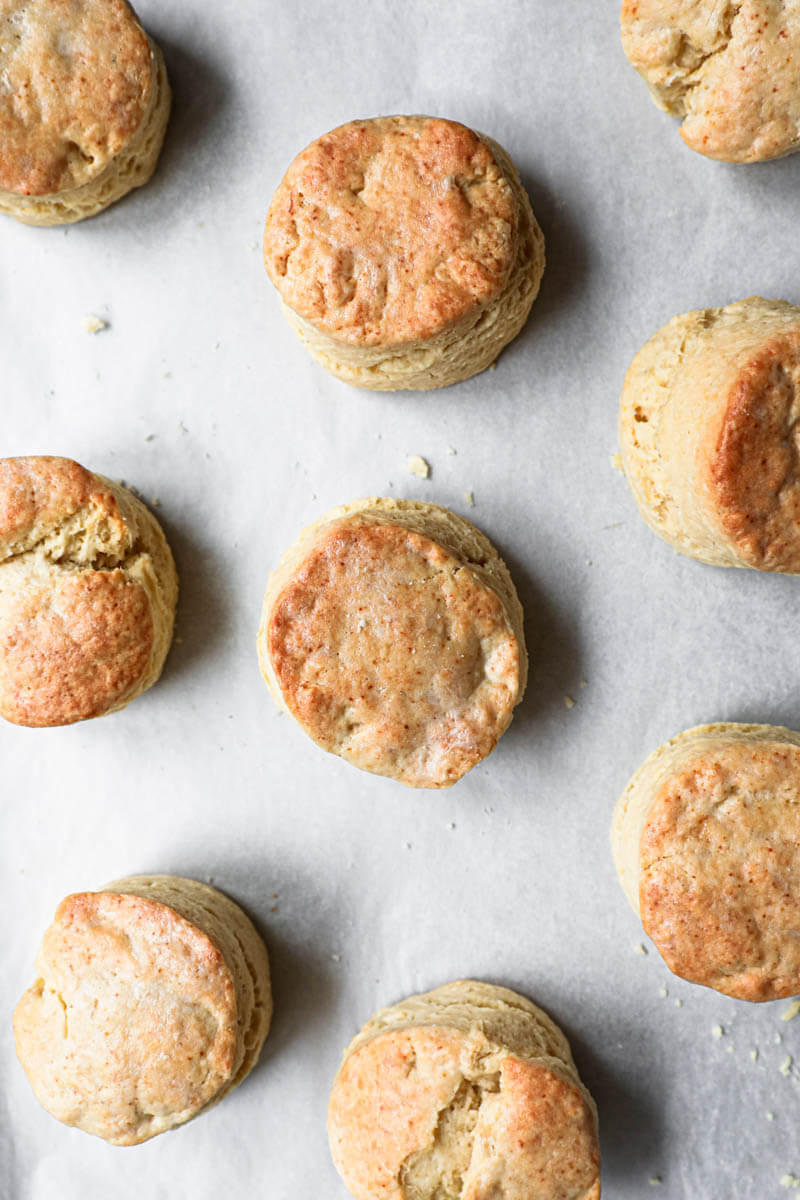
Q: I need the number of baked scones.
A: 9